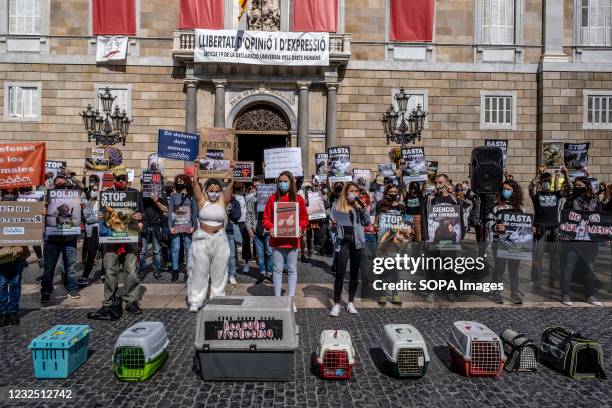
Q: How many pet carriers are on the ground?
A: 8